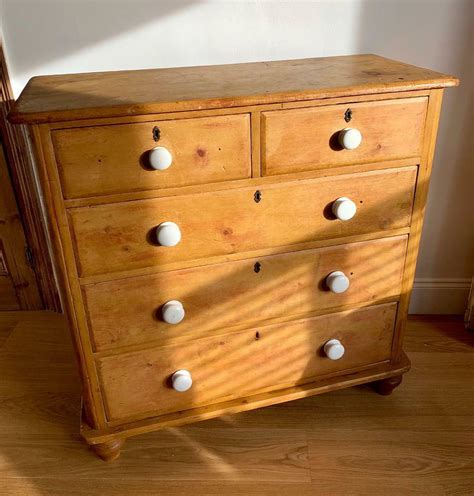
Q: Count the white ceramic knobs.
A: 8